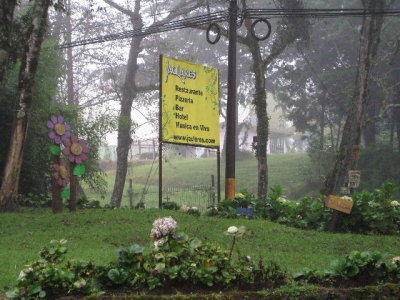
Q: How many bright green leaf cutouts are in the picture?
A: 3